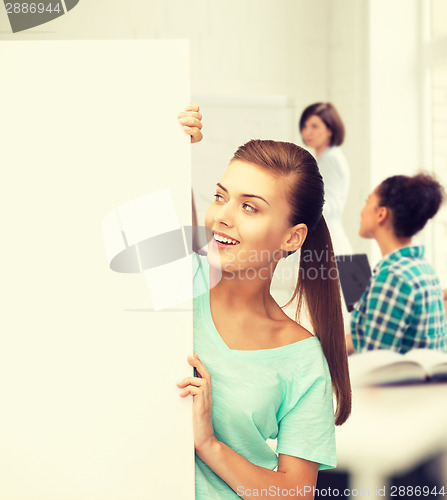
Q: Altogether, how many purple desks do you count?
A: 0